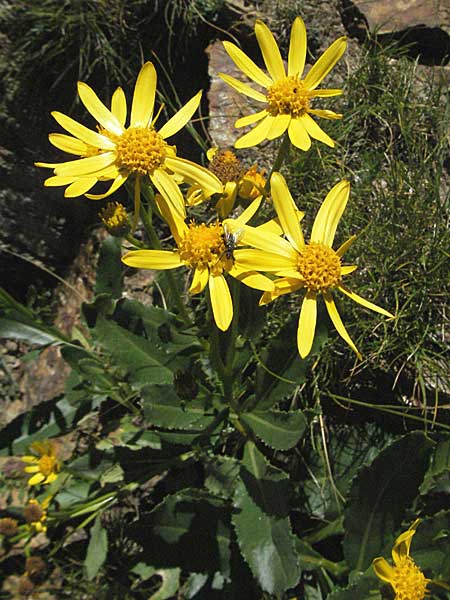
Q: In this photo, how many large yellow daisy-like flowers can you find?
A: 4